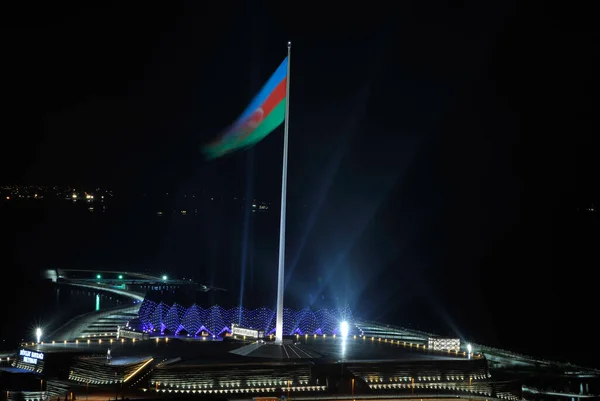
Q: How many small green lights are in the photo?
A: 3